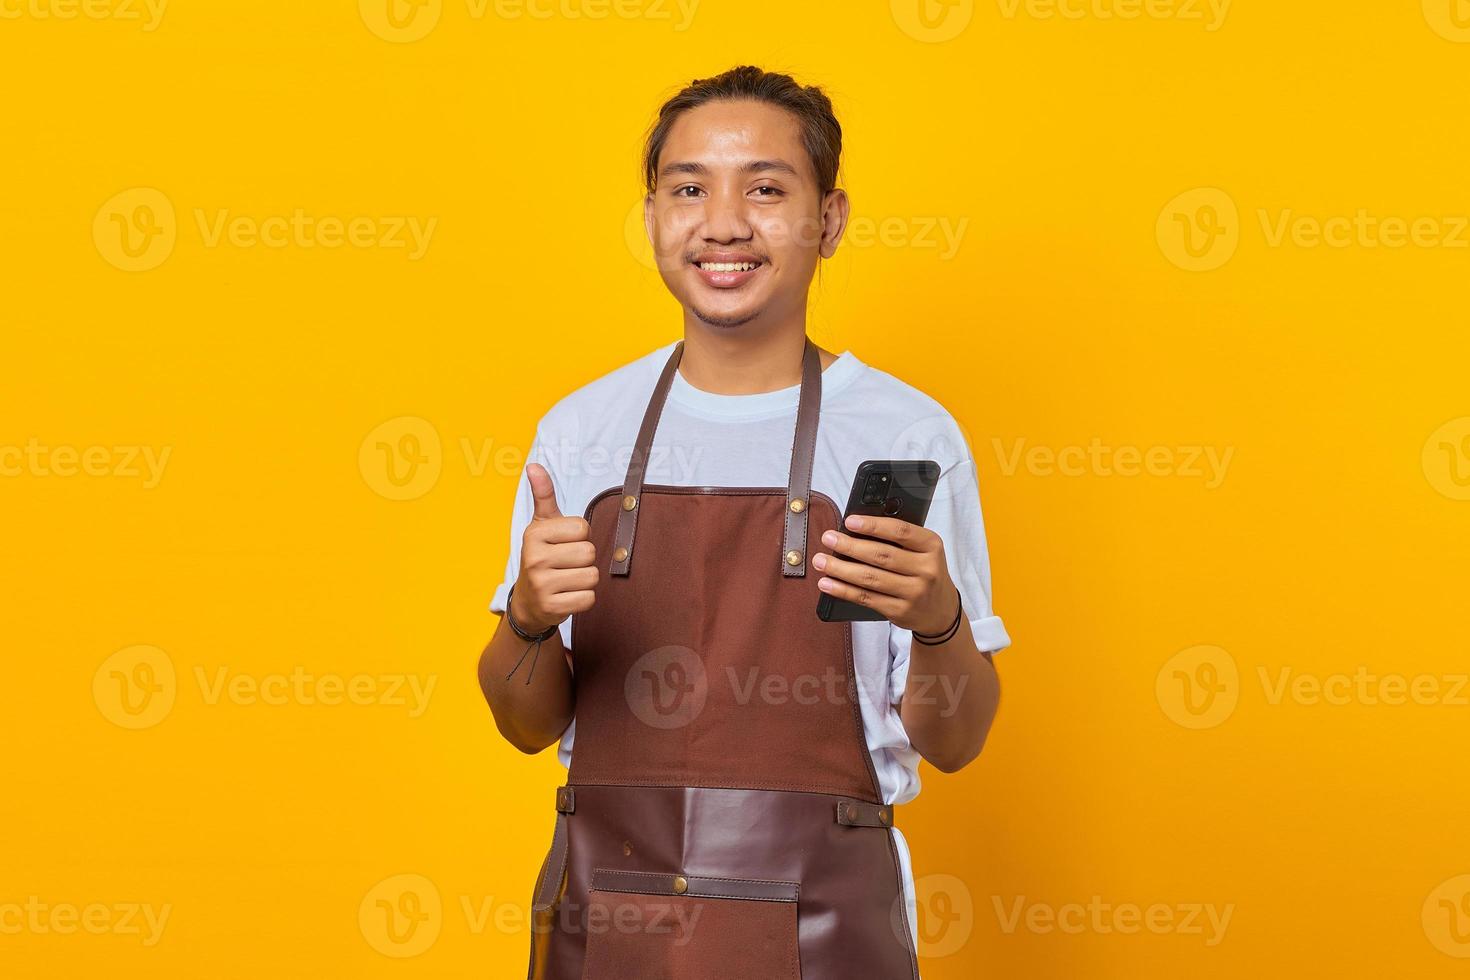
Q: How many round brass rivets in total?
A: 8